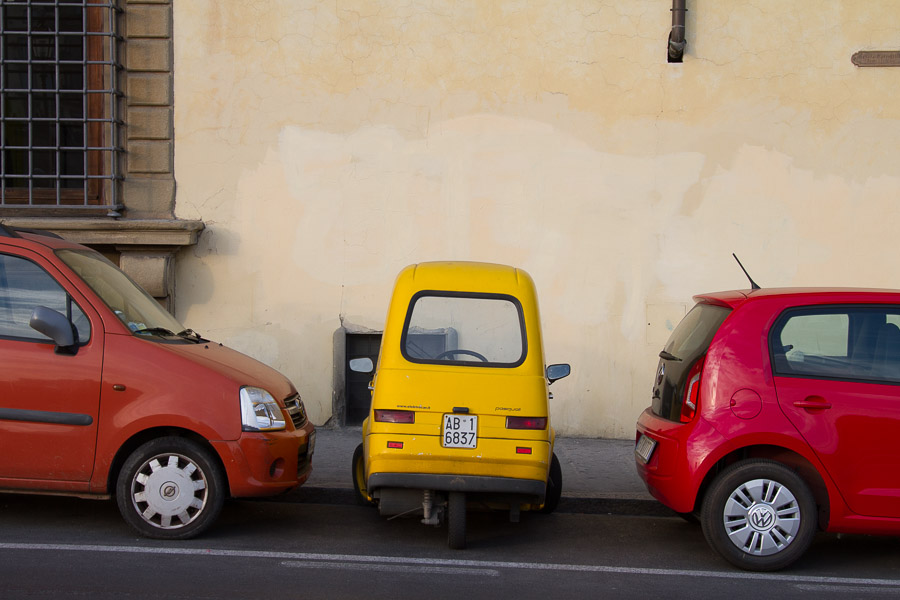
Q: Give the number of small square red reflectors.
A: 2